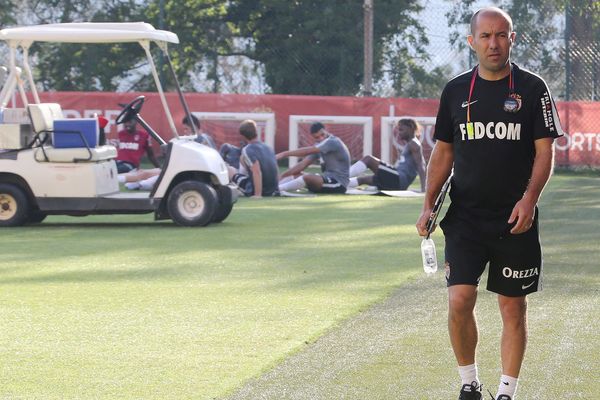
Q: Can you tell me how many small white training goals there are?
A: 3